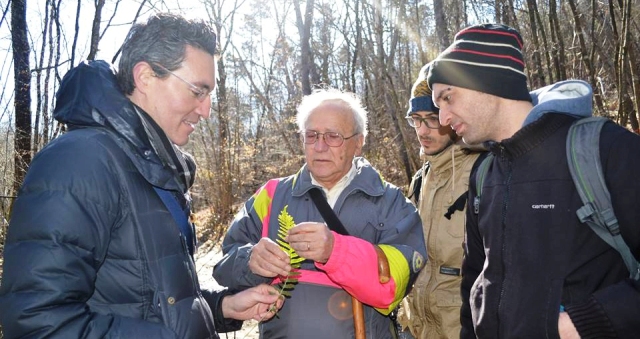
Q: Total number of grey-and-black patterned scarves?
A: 1